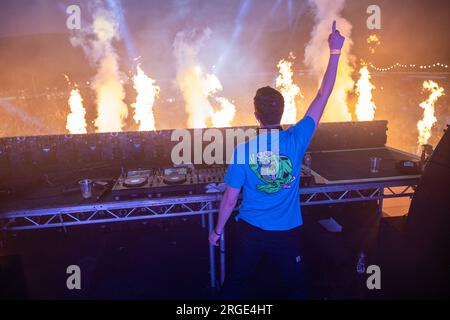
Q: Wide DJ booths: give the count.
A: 1